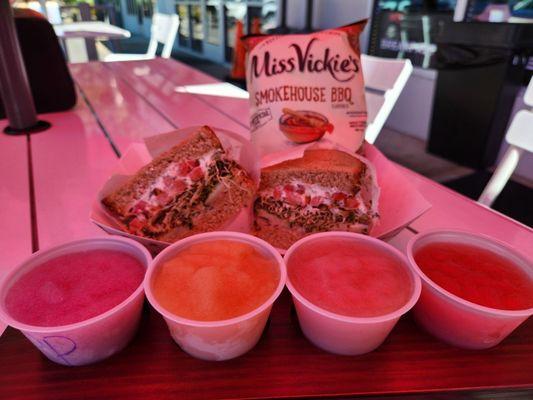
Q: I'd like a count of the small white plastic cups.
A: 4